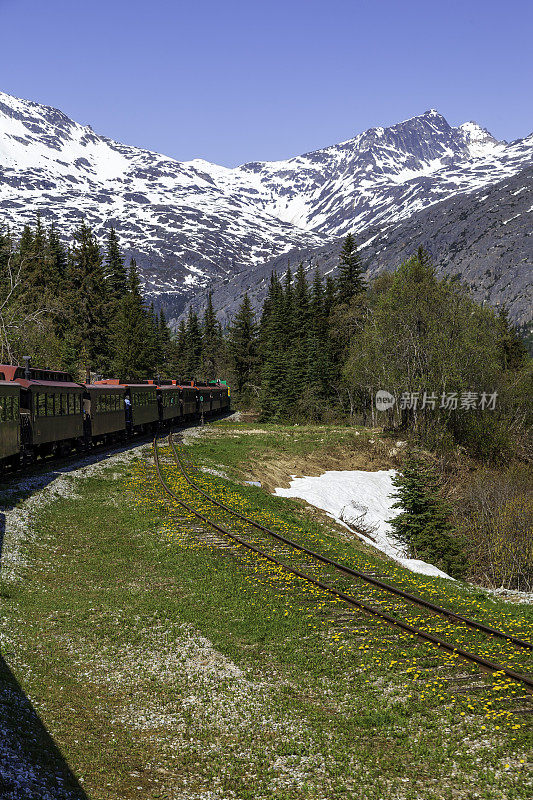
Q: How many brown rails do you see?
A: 2